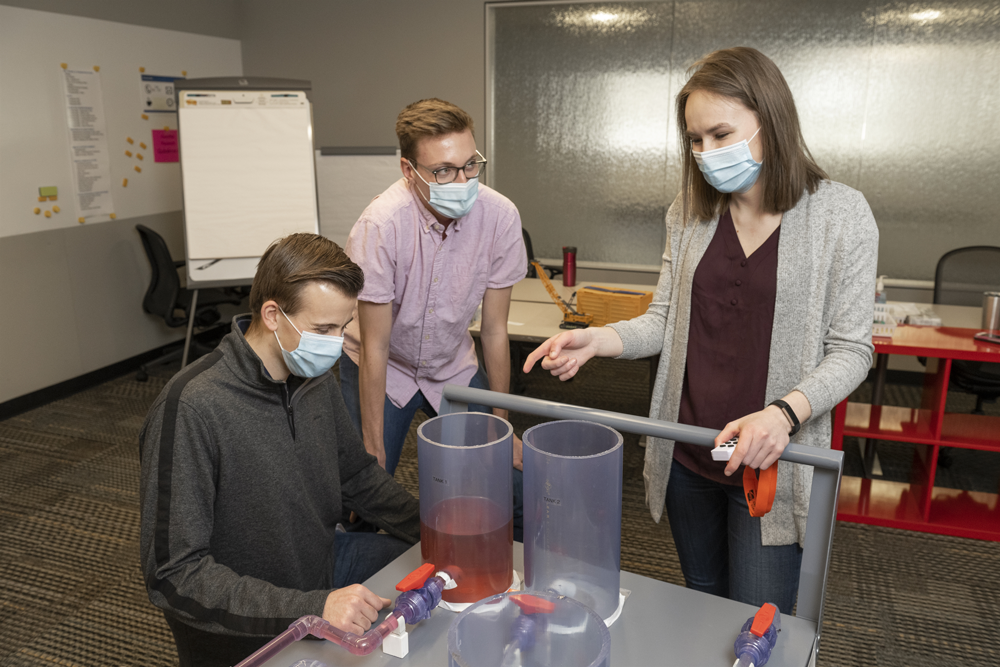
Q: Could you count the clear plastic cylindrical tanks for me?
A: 3